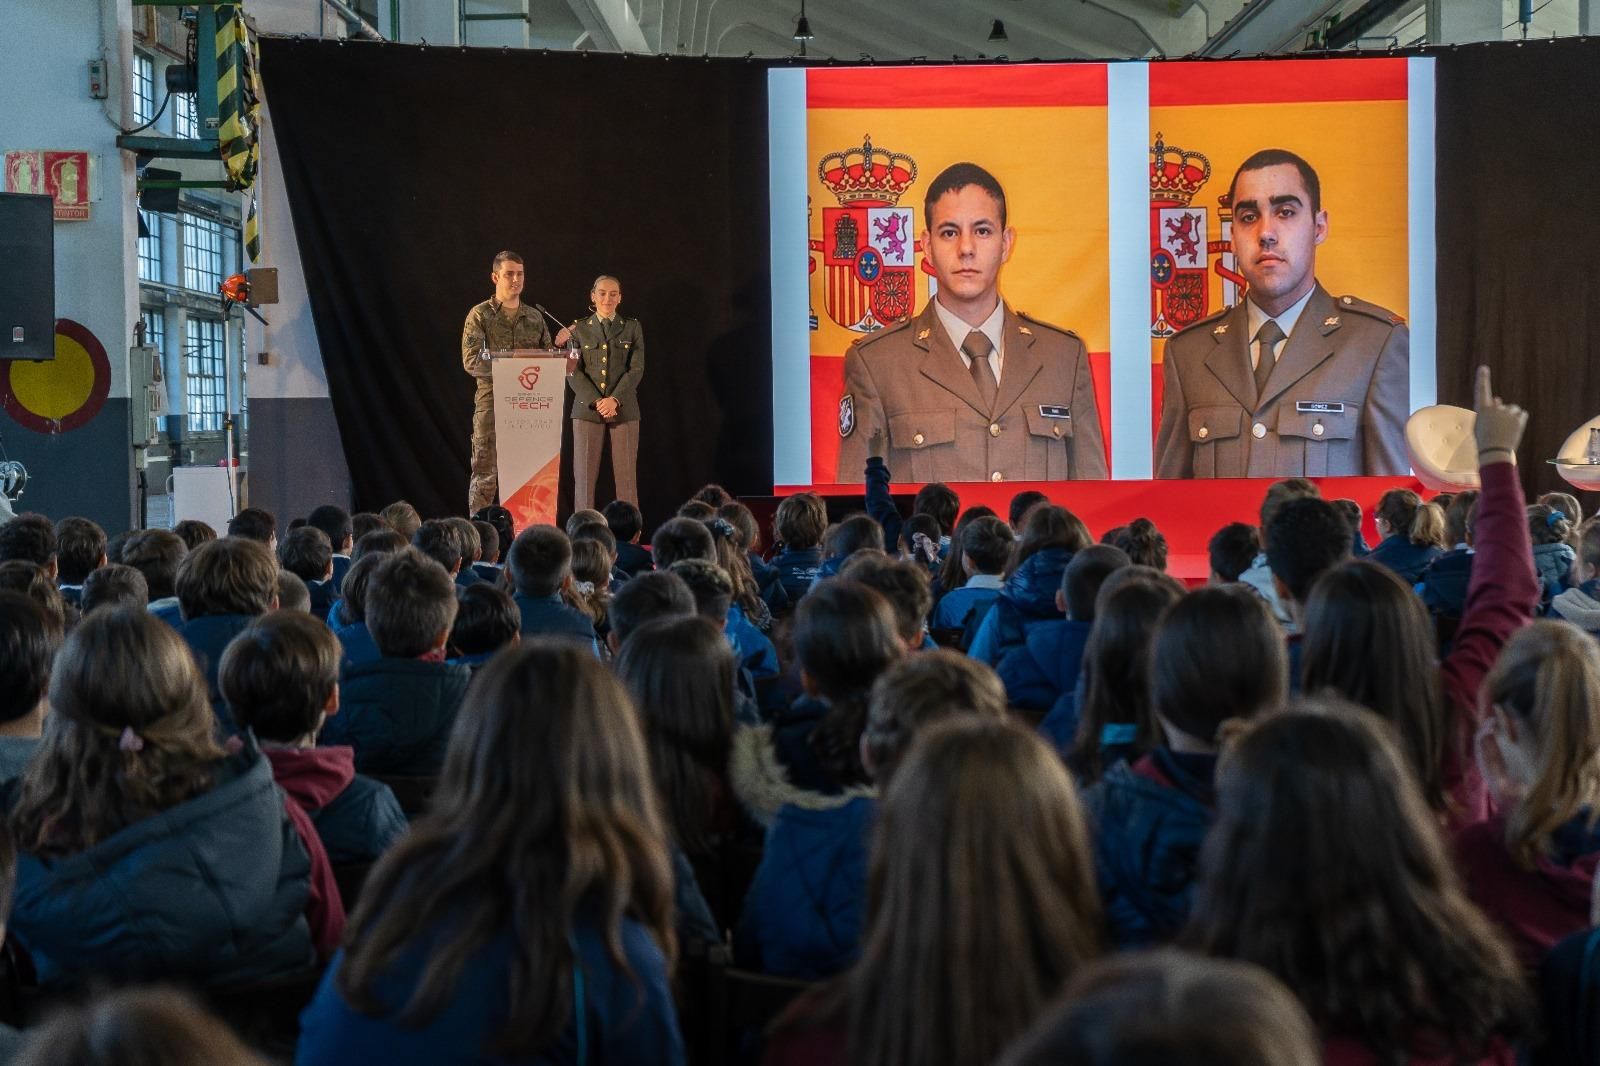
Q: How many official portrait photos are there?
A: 2